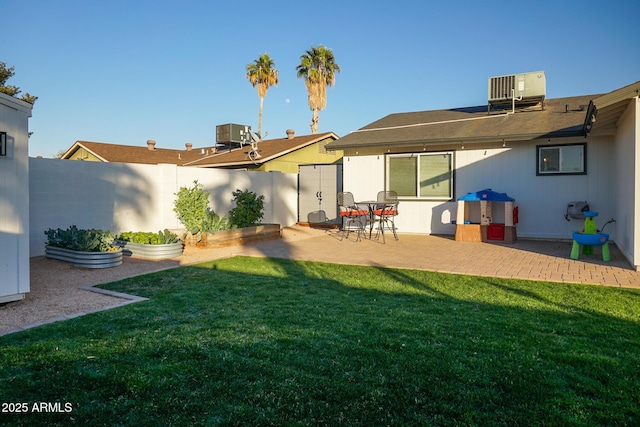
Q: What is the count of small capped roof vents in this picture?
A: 3